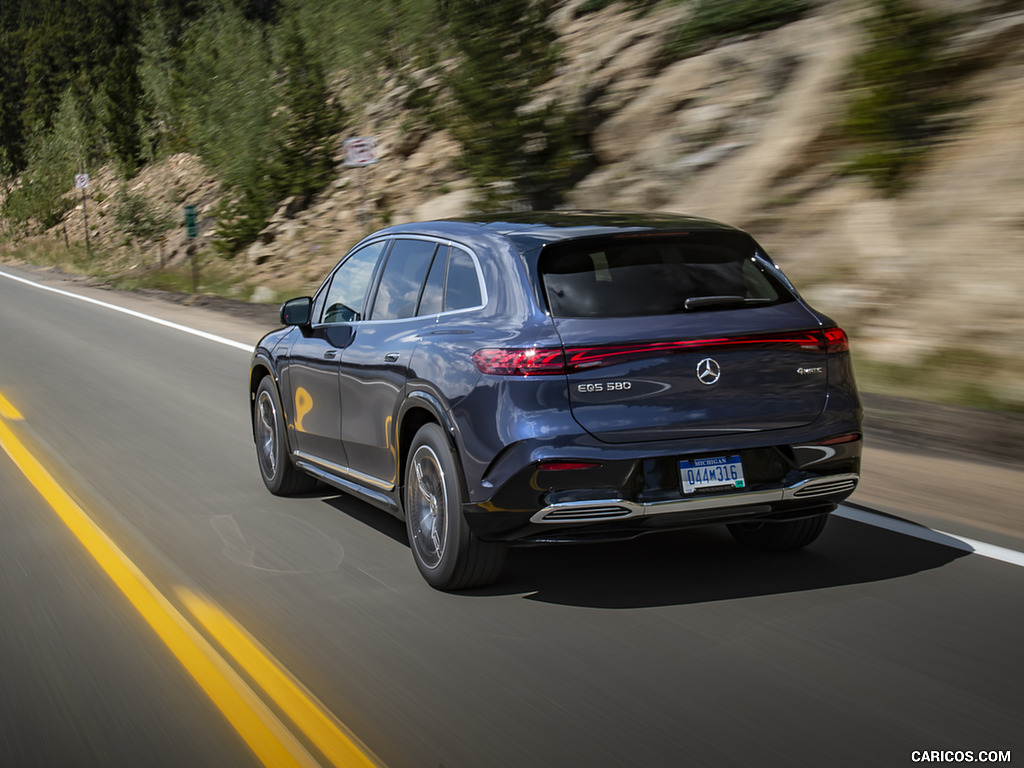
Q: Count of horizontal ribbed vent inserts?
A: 2